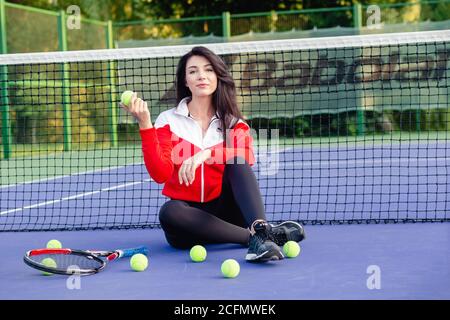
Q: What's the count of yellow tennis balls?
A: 7